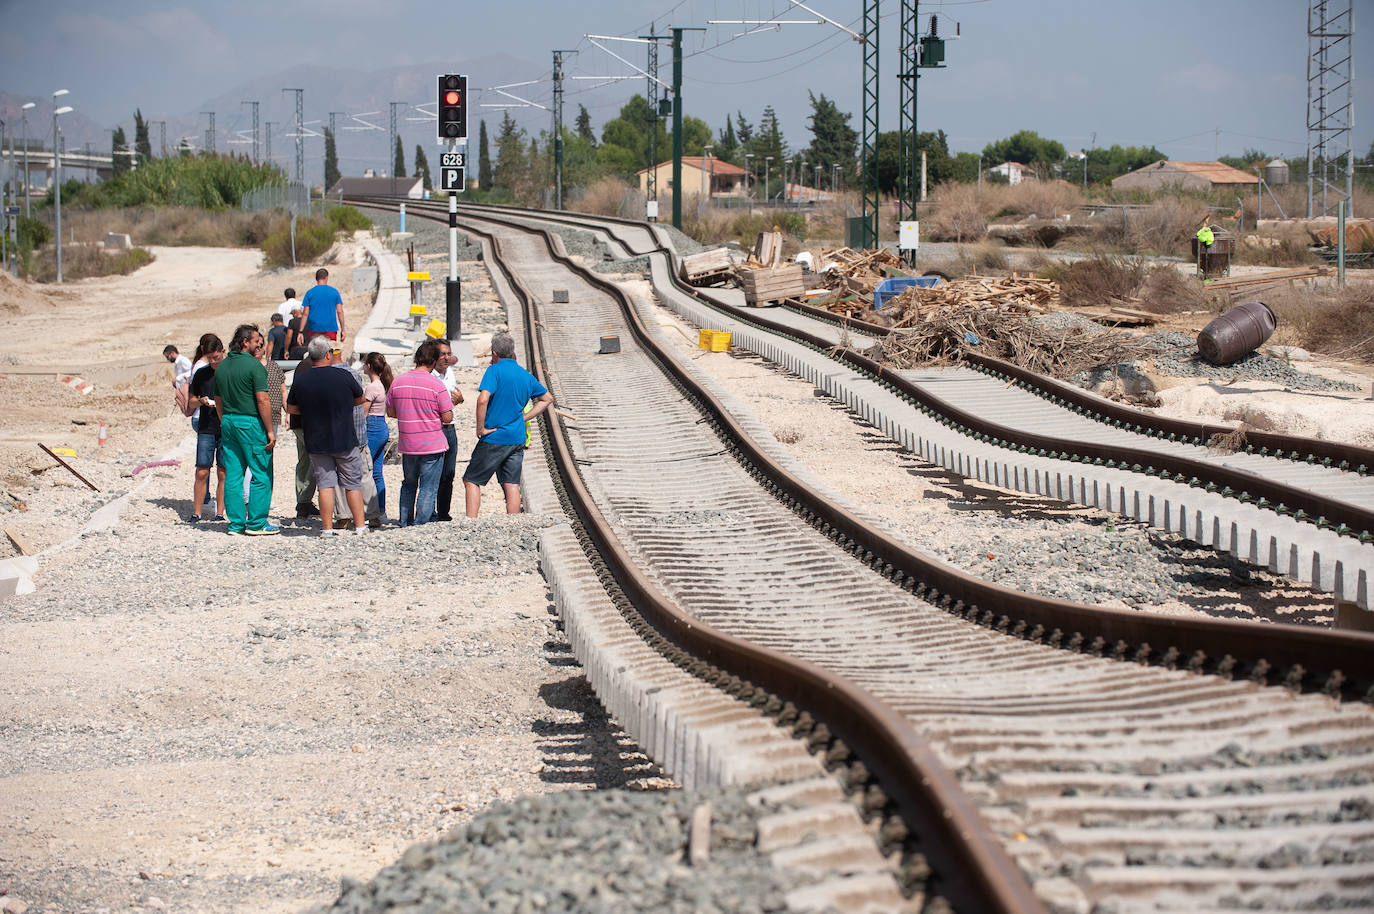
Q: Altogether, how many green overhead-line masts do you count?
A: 5